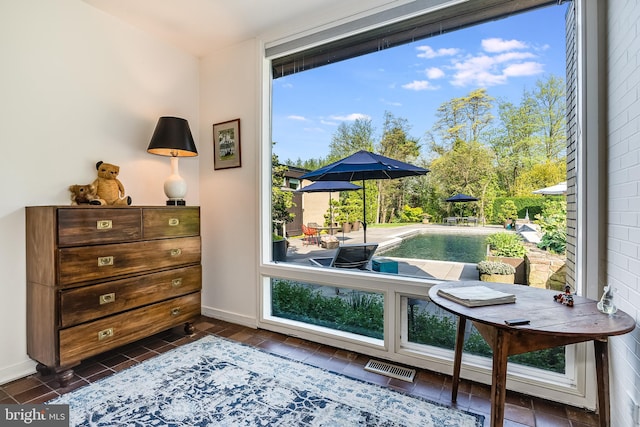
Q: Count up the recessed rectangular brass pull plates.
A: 8